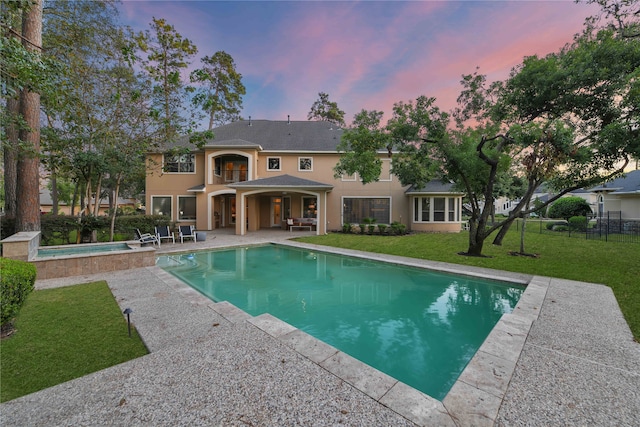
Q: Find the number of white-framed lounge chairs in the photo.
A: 3